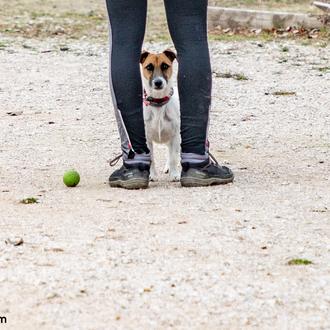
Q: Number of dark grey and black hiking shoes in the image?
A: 2